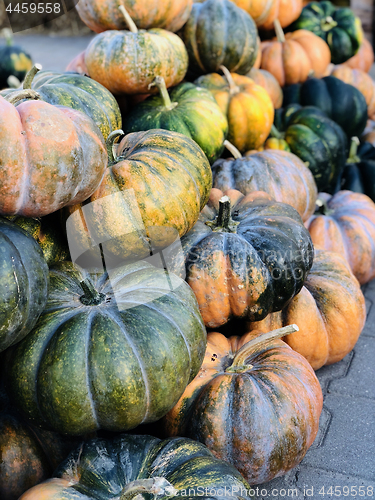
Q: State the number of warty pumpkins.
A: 0